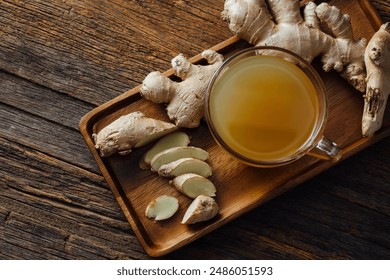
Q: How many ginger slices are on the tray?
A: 6